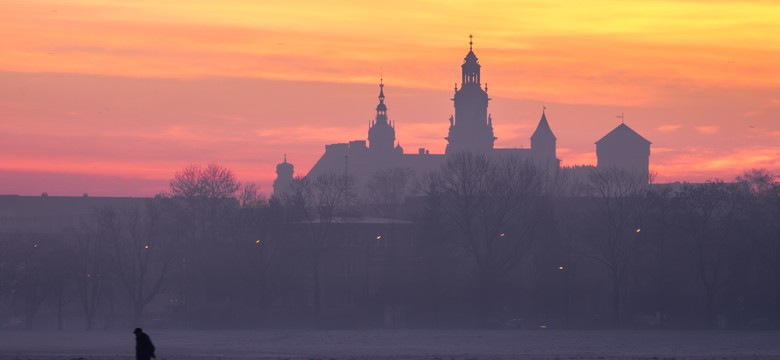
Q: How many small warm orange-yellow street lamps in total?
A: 7